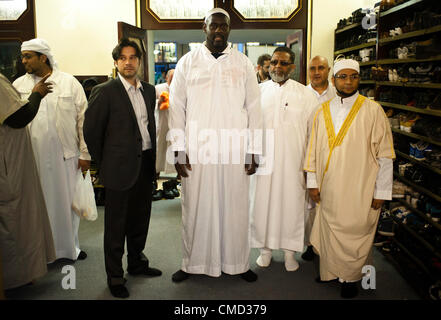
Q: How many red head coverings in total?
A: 0